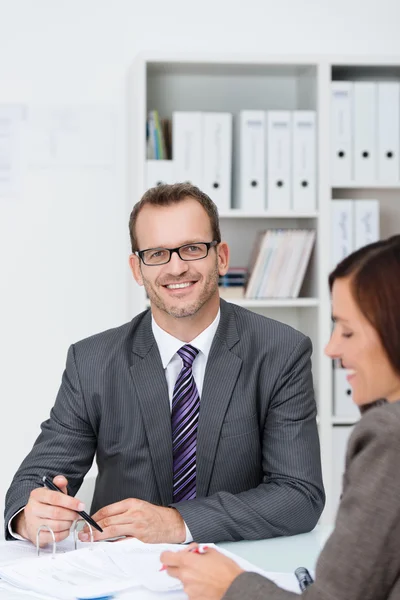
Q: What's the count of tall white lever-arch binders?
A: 10